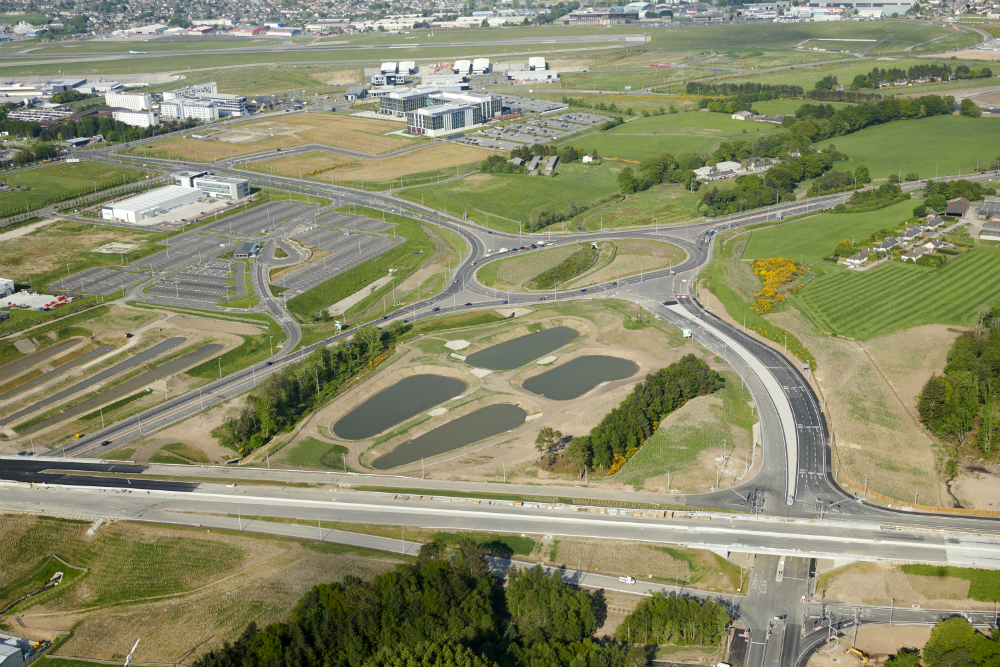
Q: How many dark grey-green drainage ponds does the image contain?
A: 4